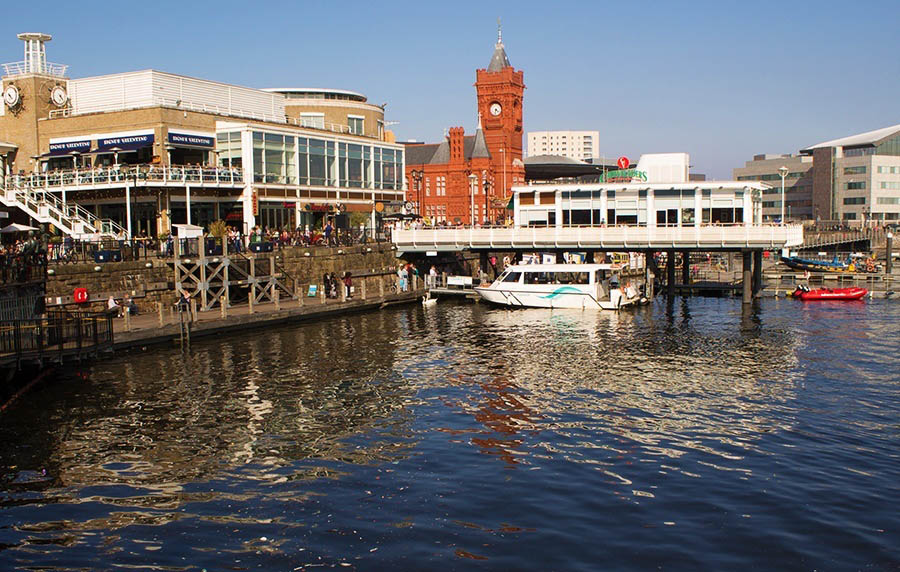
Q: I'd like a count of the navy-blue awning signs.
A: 3